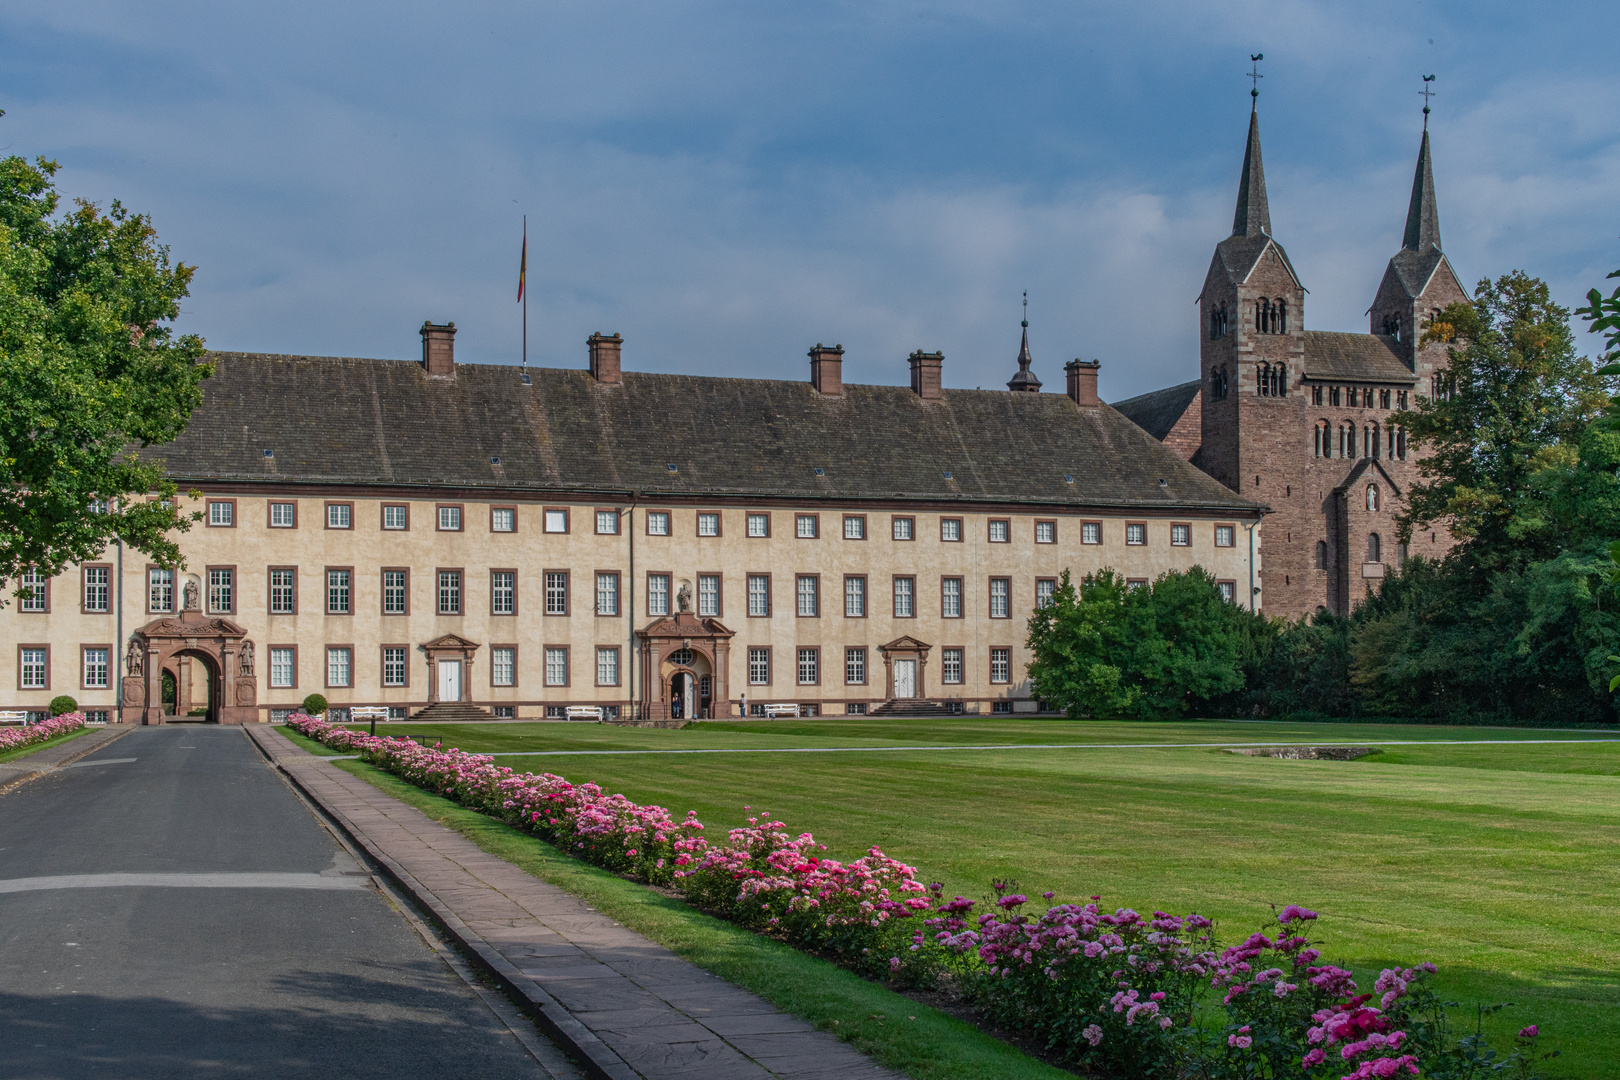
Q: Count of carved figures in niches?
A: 5